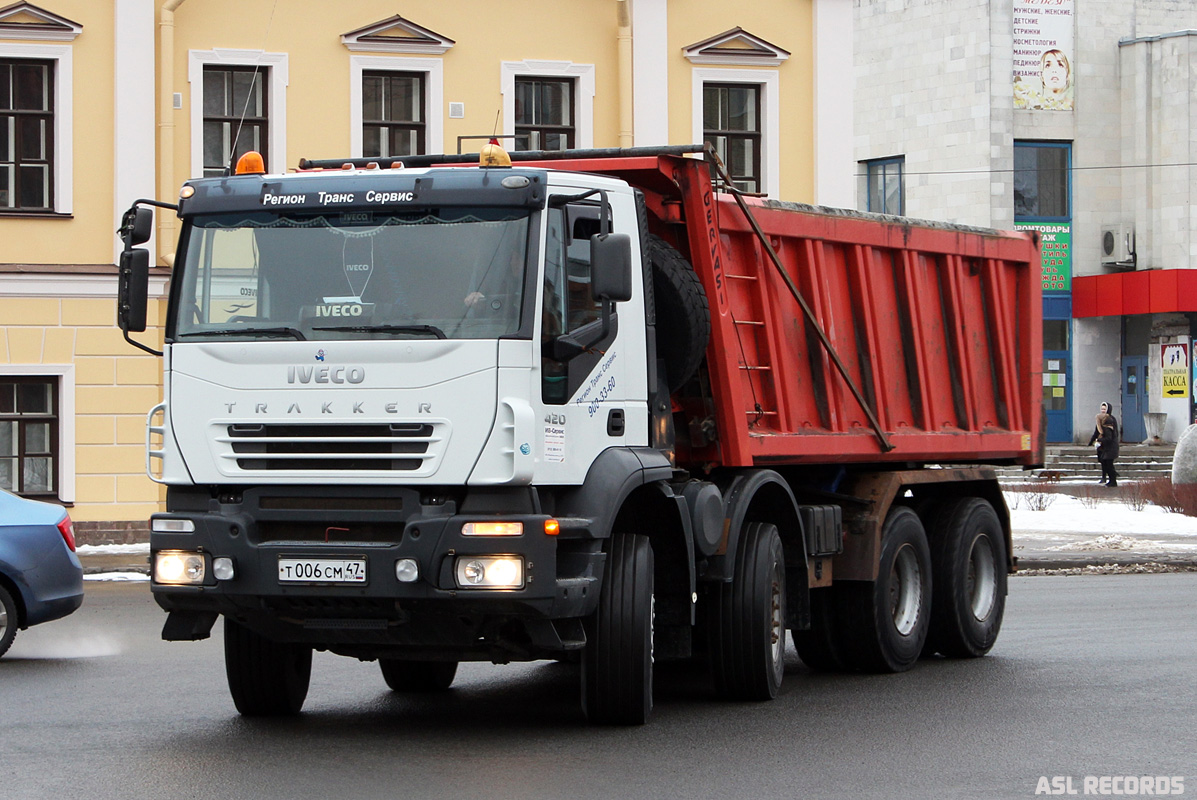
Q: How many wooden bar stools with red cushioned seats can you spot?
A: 0